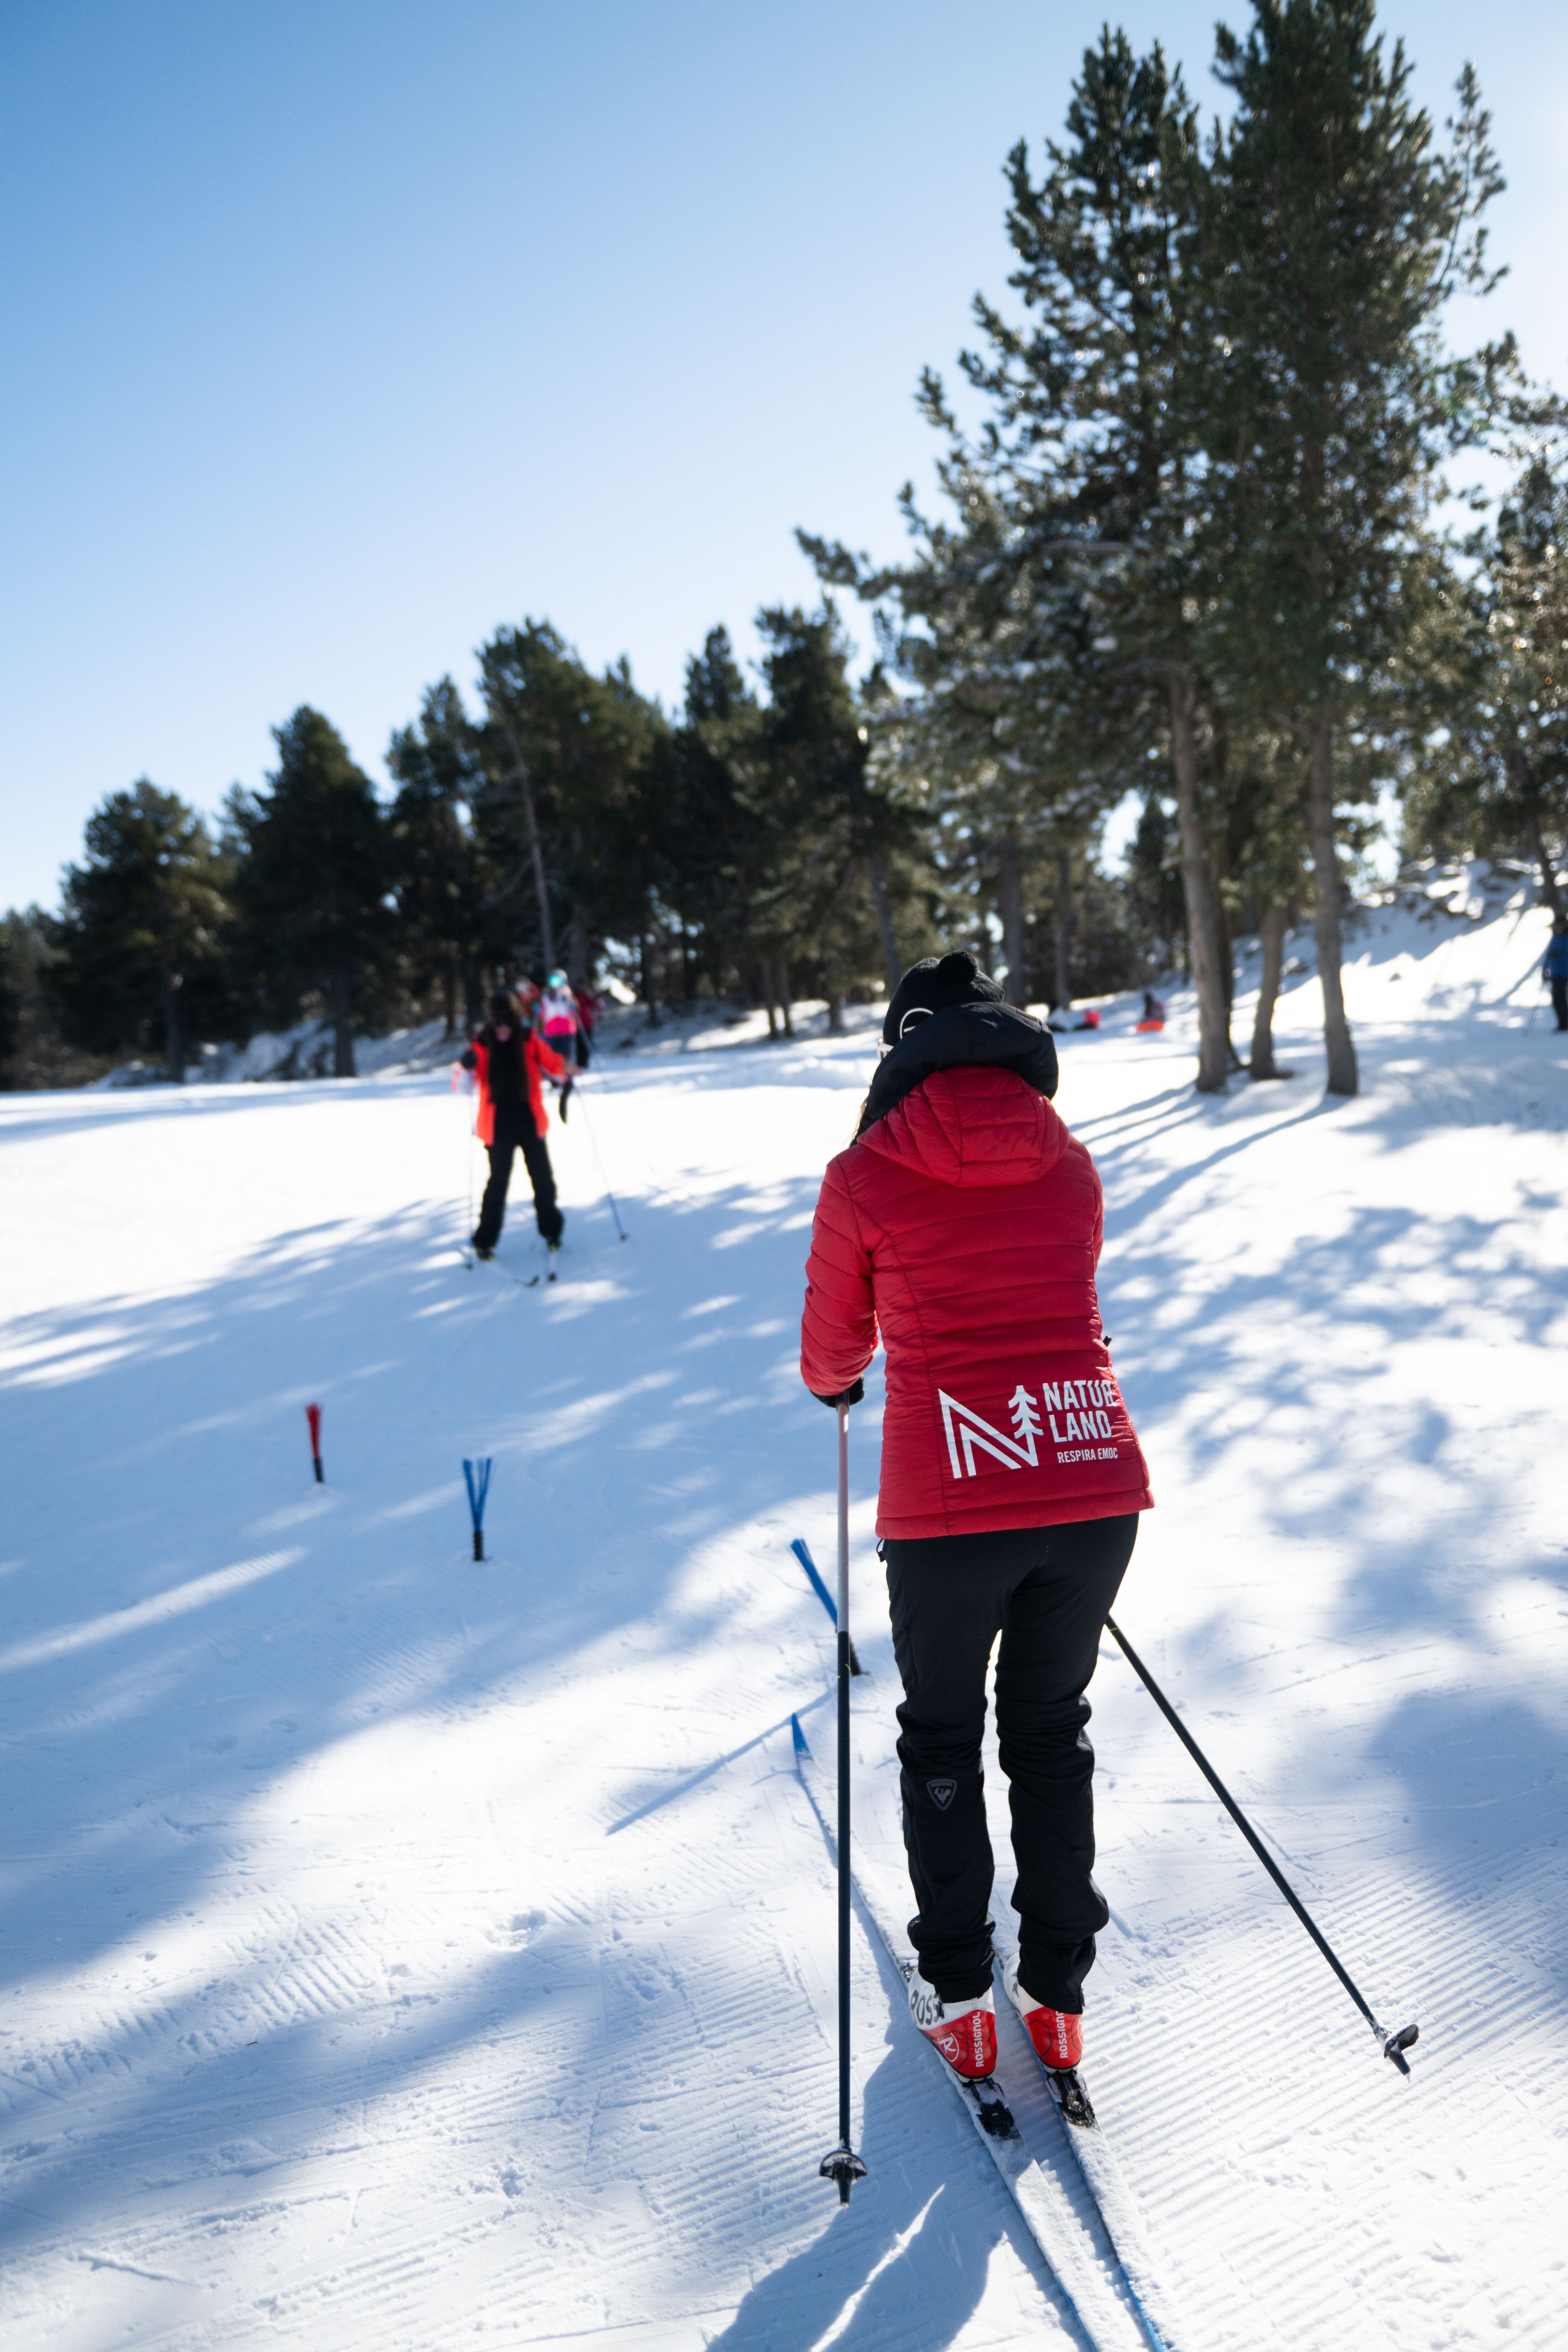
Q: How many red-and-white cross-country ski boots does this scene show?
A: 2